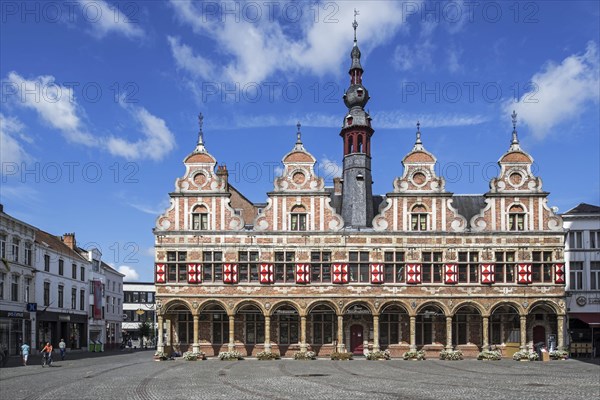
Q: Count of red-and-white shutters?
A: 12